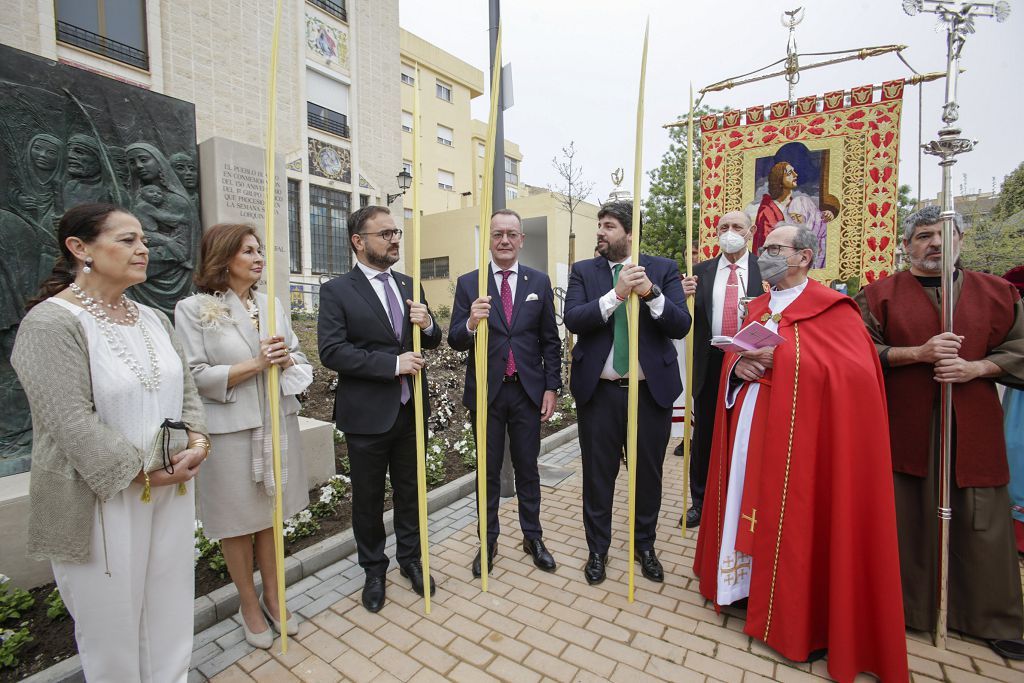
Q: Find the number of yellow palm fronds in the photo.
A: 5